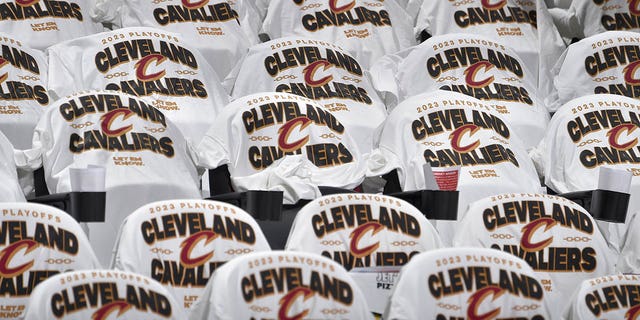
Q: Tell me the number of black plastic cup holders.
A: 4